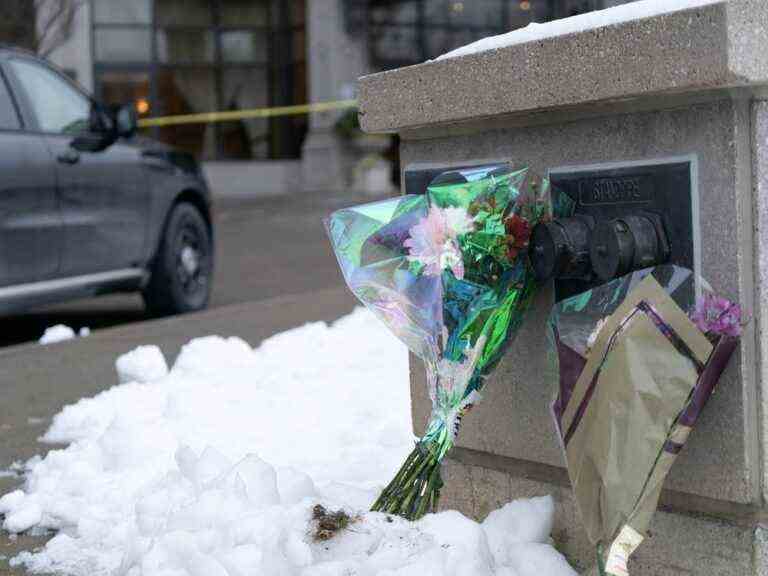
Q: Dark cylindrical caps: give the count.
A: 2